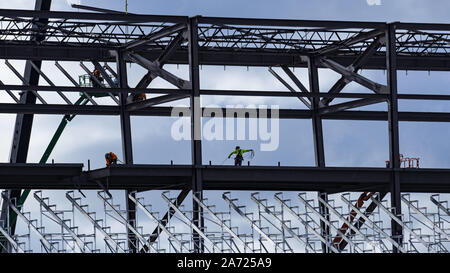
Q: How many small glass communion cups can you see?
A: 0